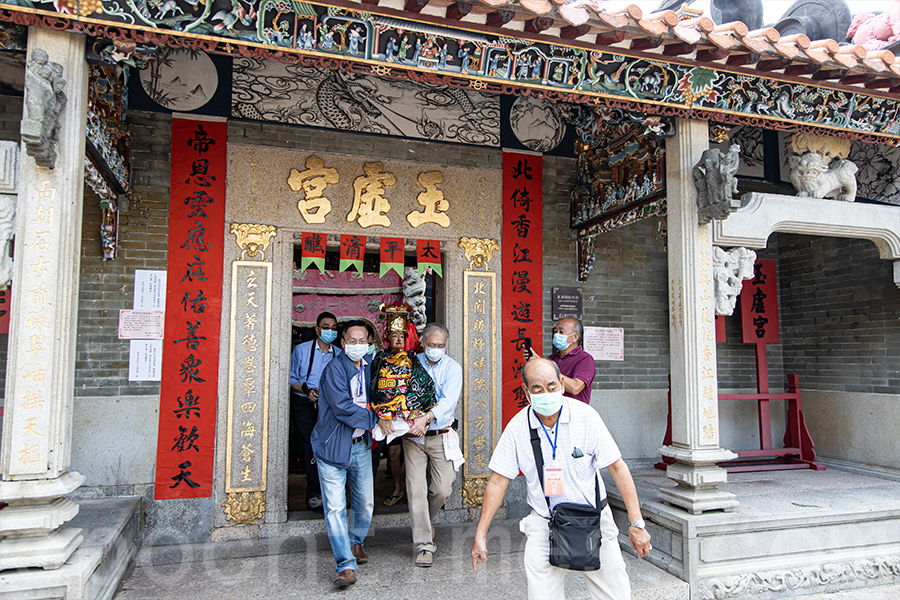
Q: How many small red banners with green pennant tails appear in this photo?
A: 4